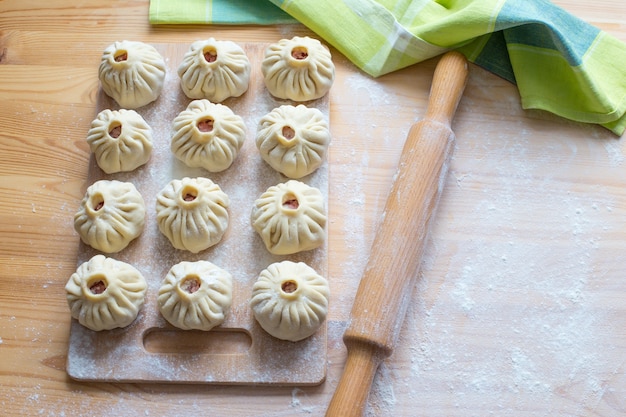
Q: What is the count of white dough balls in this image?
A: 12